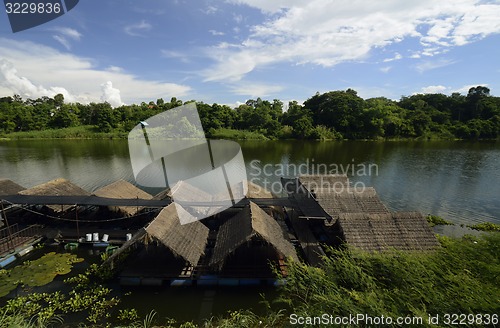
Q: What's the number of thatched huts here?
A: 10